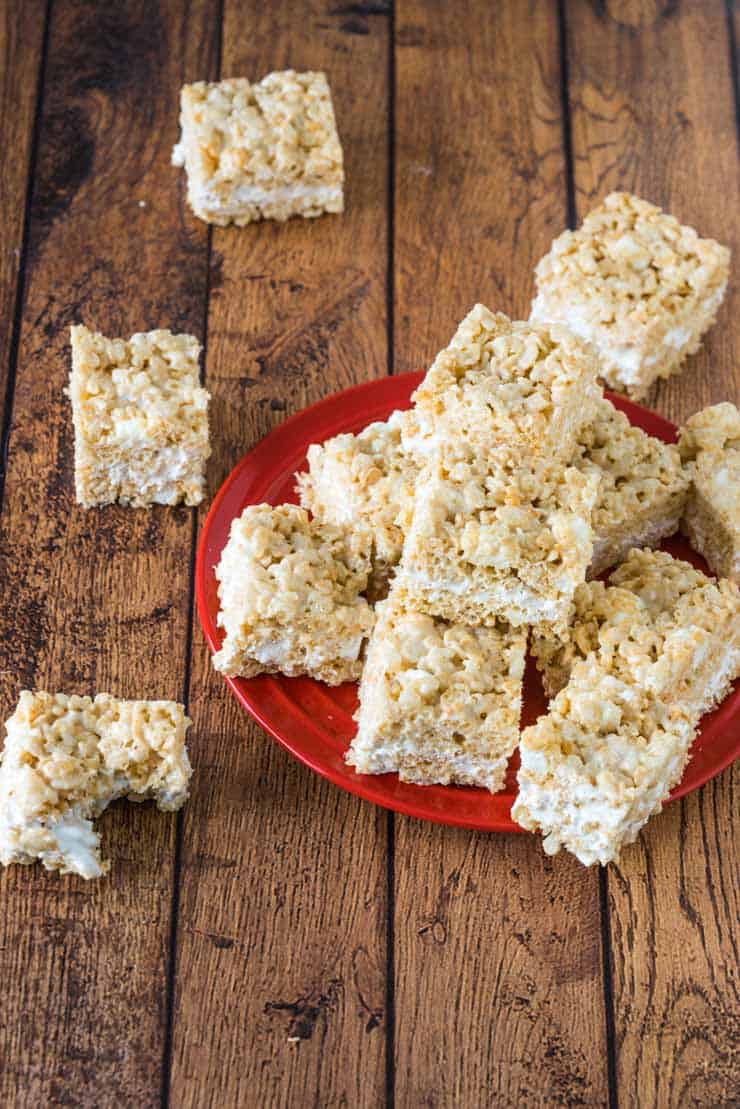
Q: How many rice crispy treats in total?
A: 13